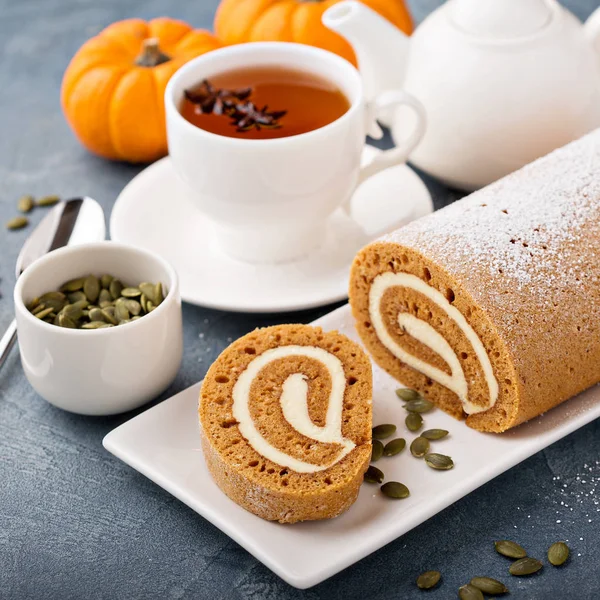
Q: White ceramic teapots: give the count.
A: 1